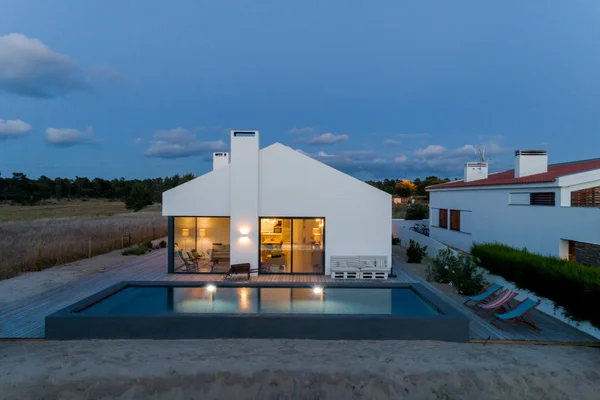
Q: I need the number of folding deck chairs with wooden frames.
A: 3